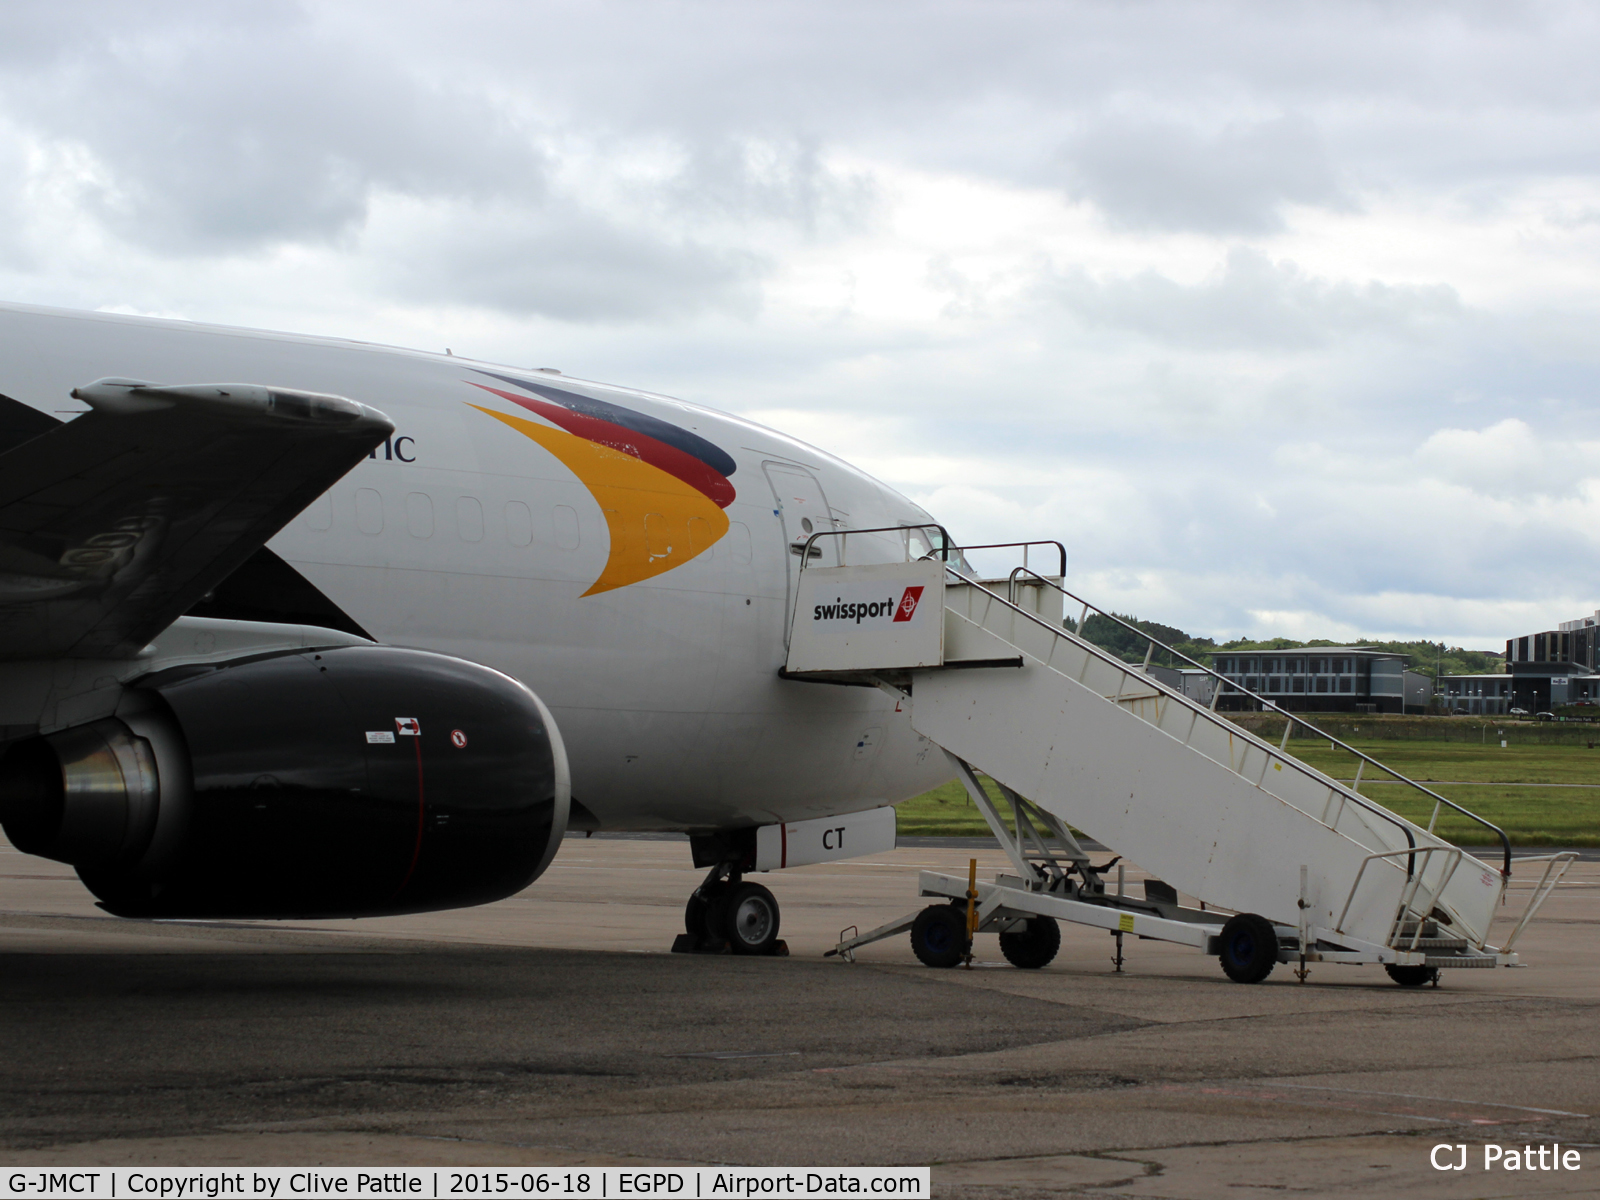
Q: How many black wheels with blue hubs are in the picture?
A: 2